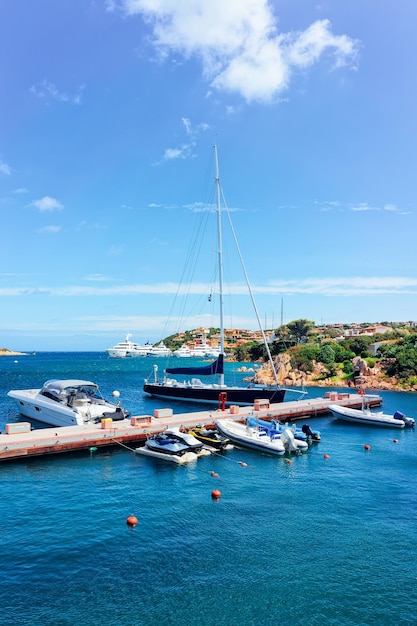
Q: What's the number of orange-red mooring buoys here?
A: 8